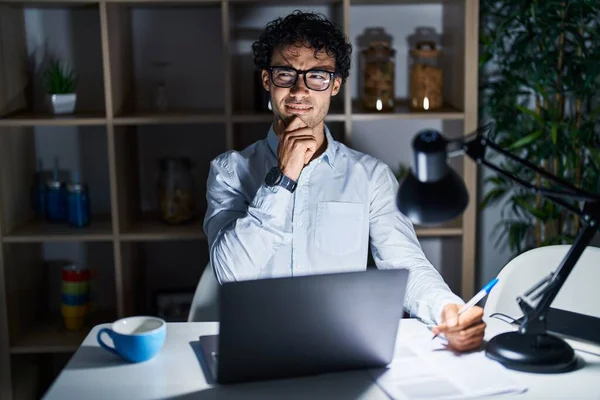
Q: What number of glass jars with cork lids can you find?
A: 2